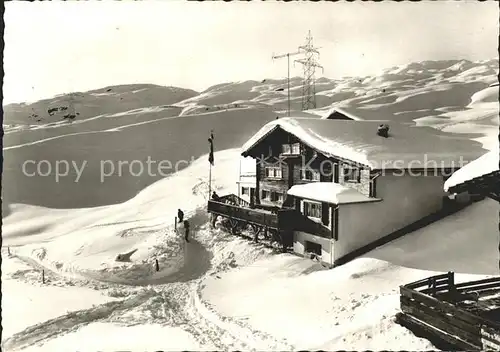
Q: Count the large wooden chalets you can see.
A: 1